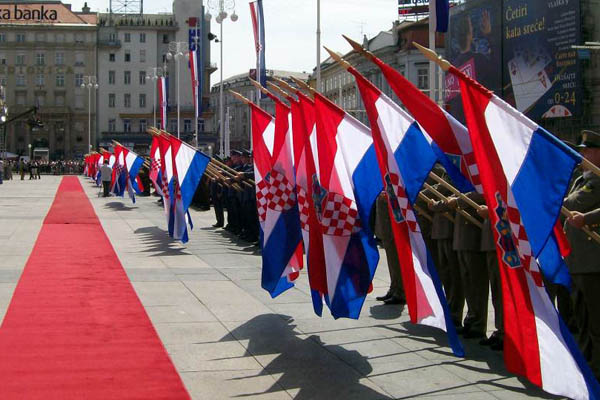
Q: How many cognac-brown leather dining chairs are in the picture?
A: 0